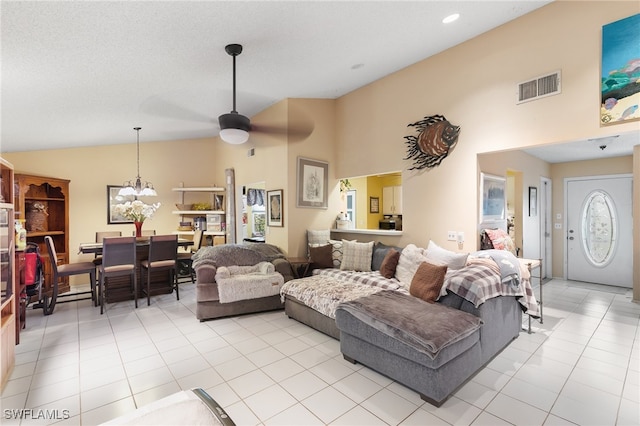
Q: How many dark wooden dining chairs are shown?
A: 6